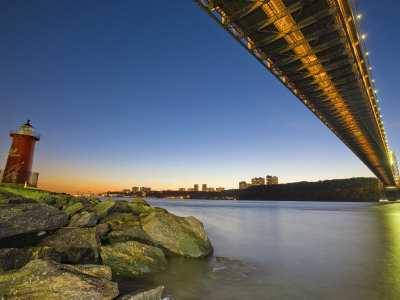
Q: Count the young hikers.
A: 0